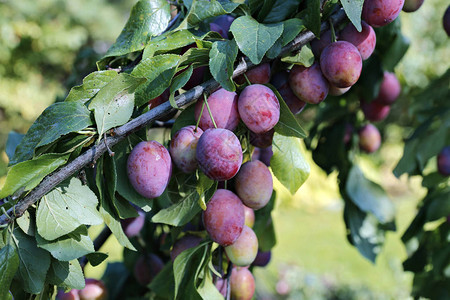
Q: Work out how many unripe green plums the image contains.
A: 1